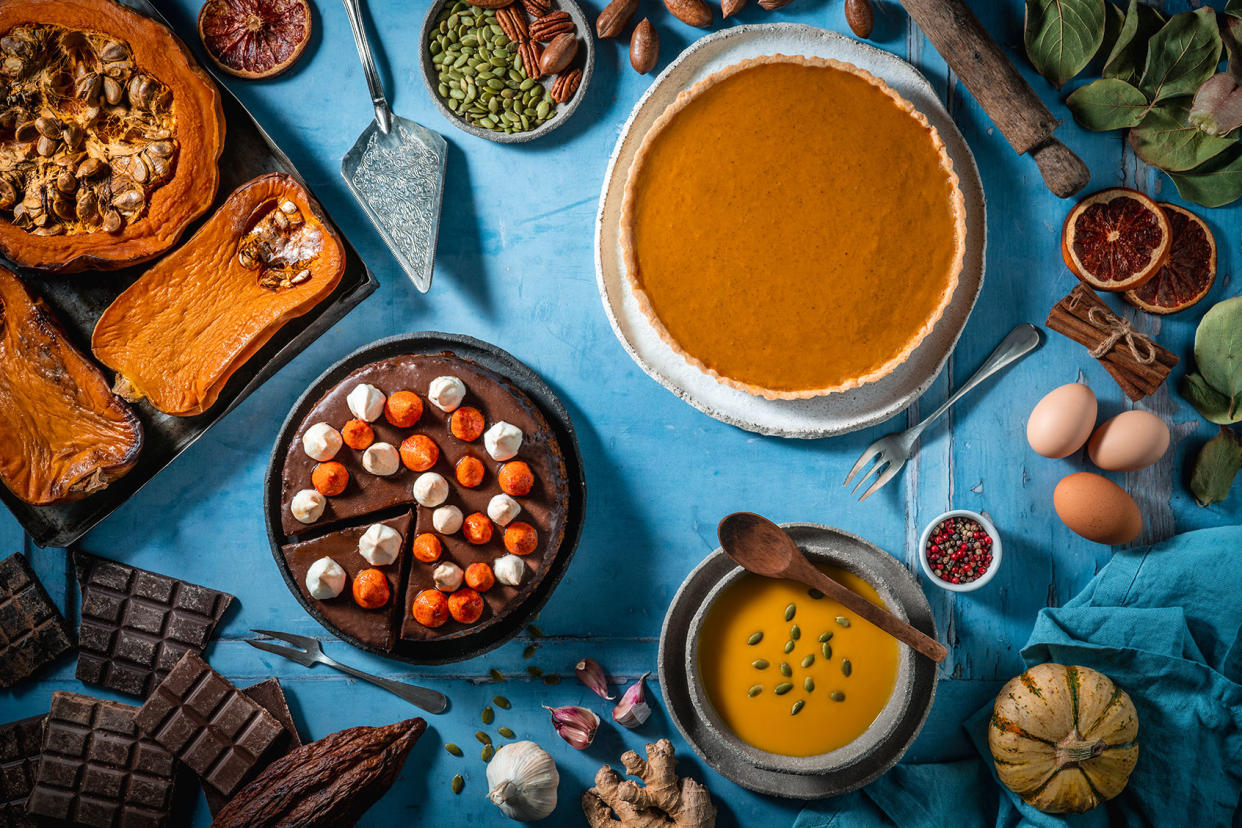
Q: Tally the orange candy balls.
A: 14